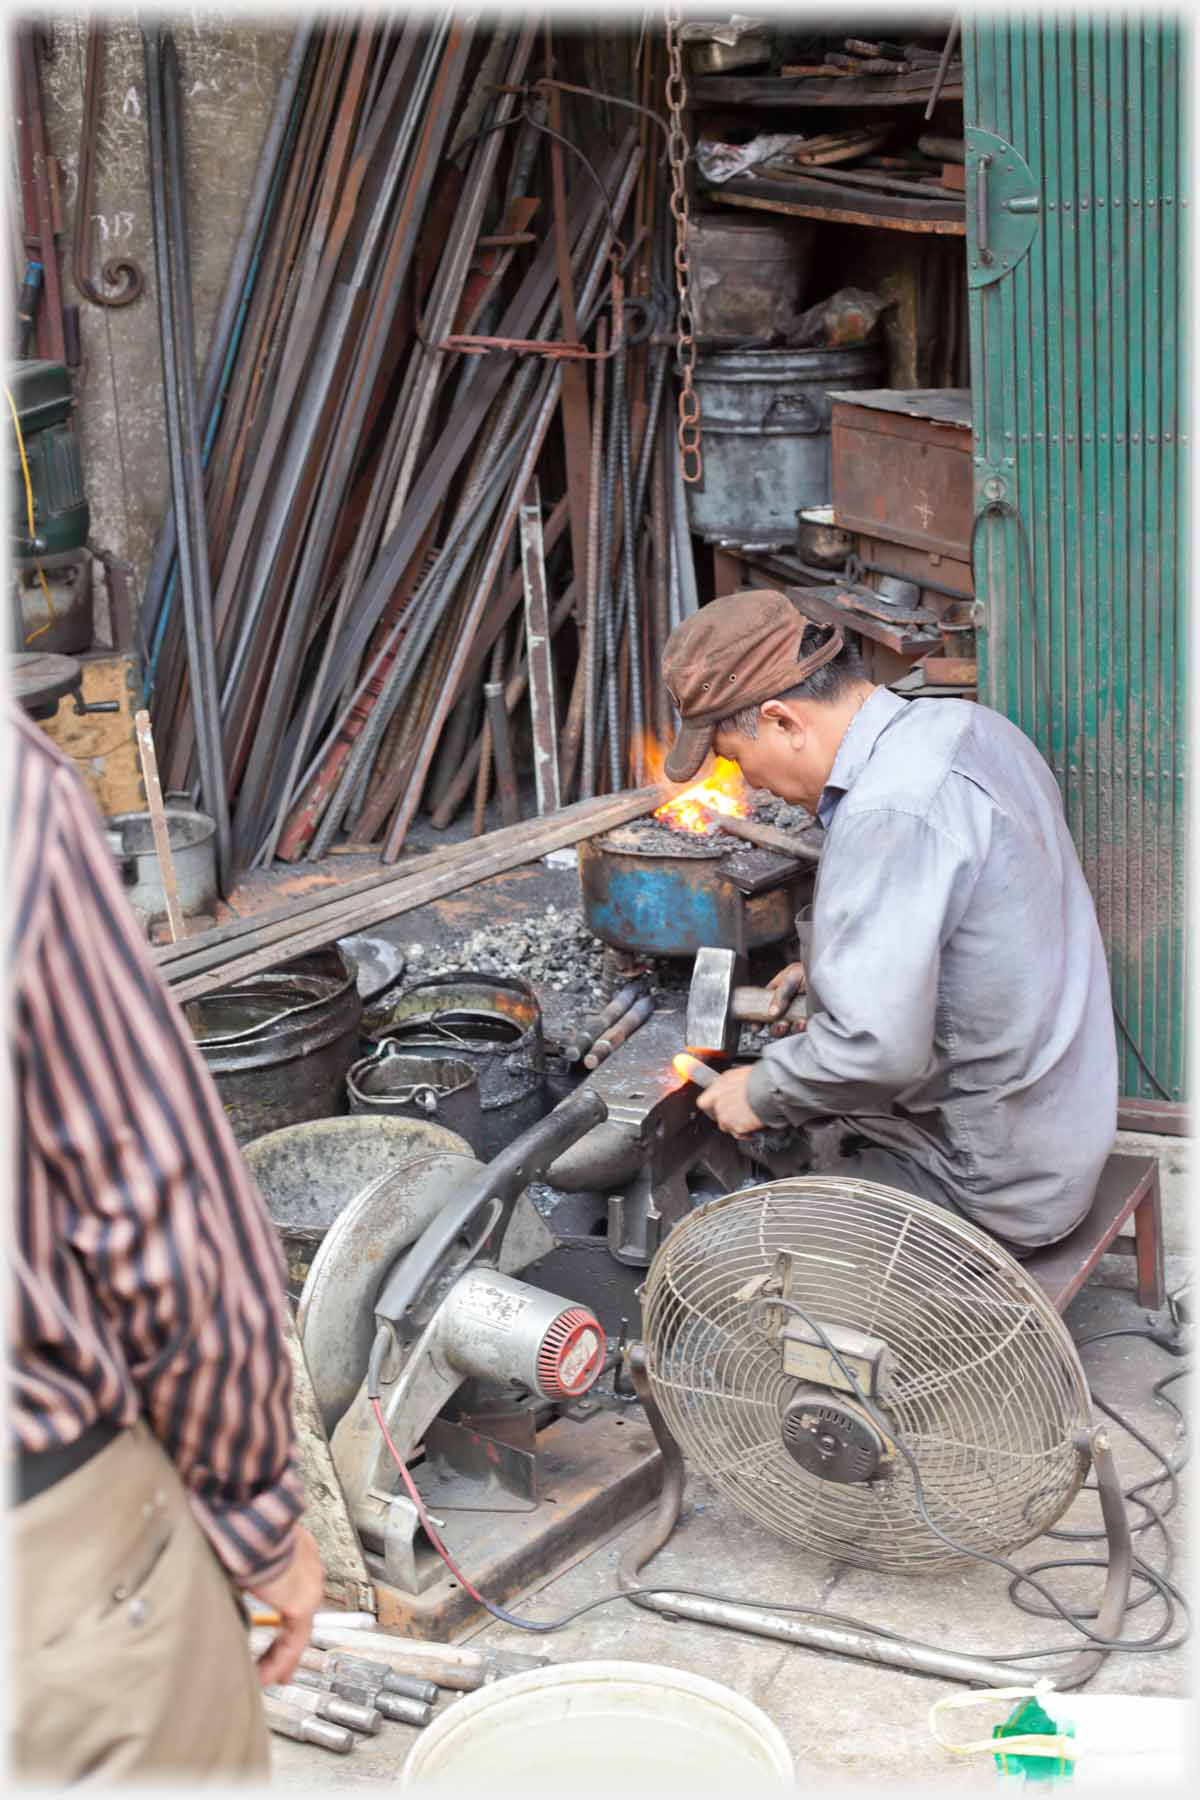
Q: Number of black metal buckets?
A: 3